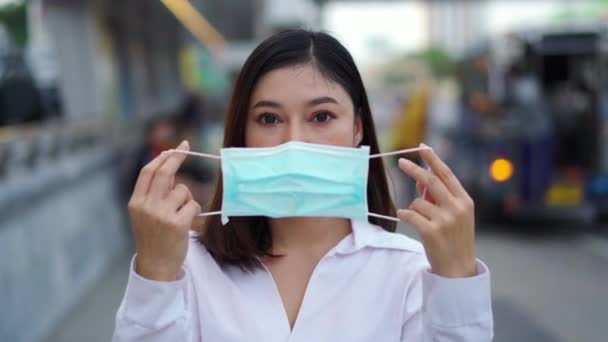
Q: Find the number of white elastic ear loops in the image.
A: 2